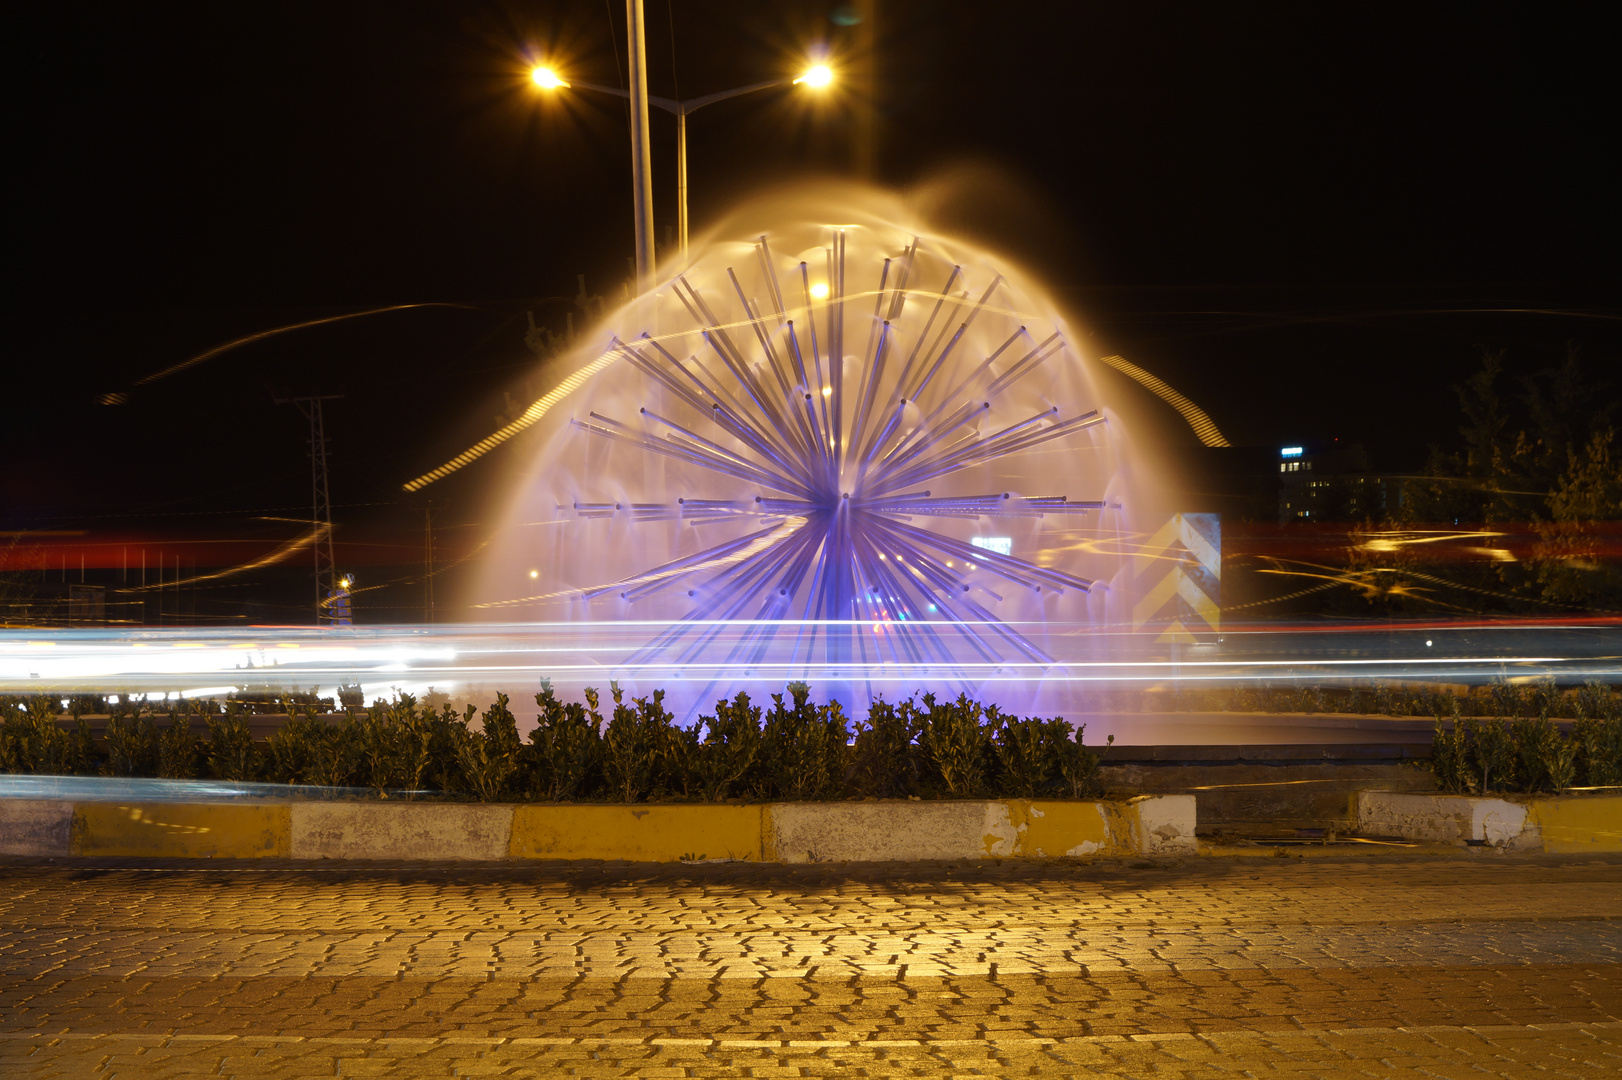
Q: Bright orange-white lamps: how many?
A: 2